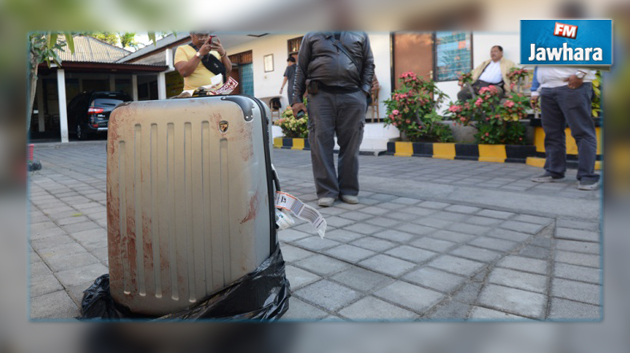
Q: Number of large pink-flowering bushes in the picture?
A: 2